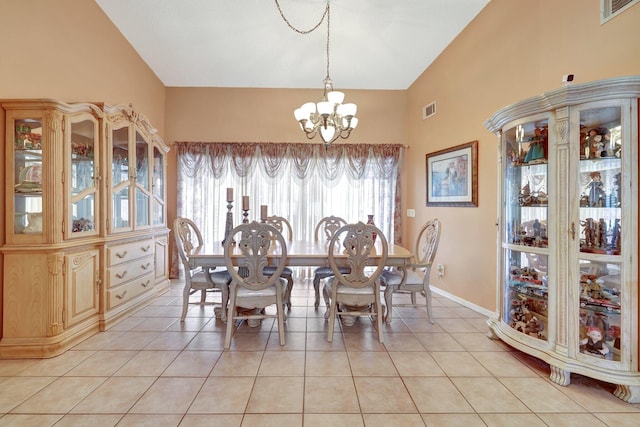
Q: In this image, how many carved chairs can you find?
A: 6